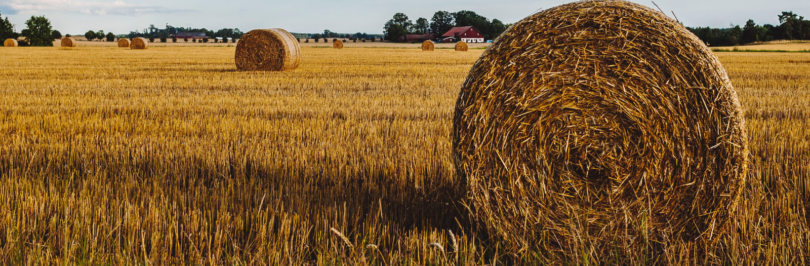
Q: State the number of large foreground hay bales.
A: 1